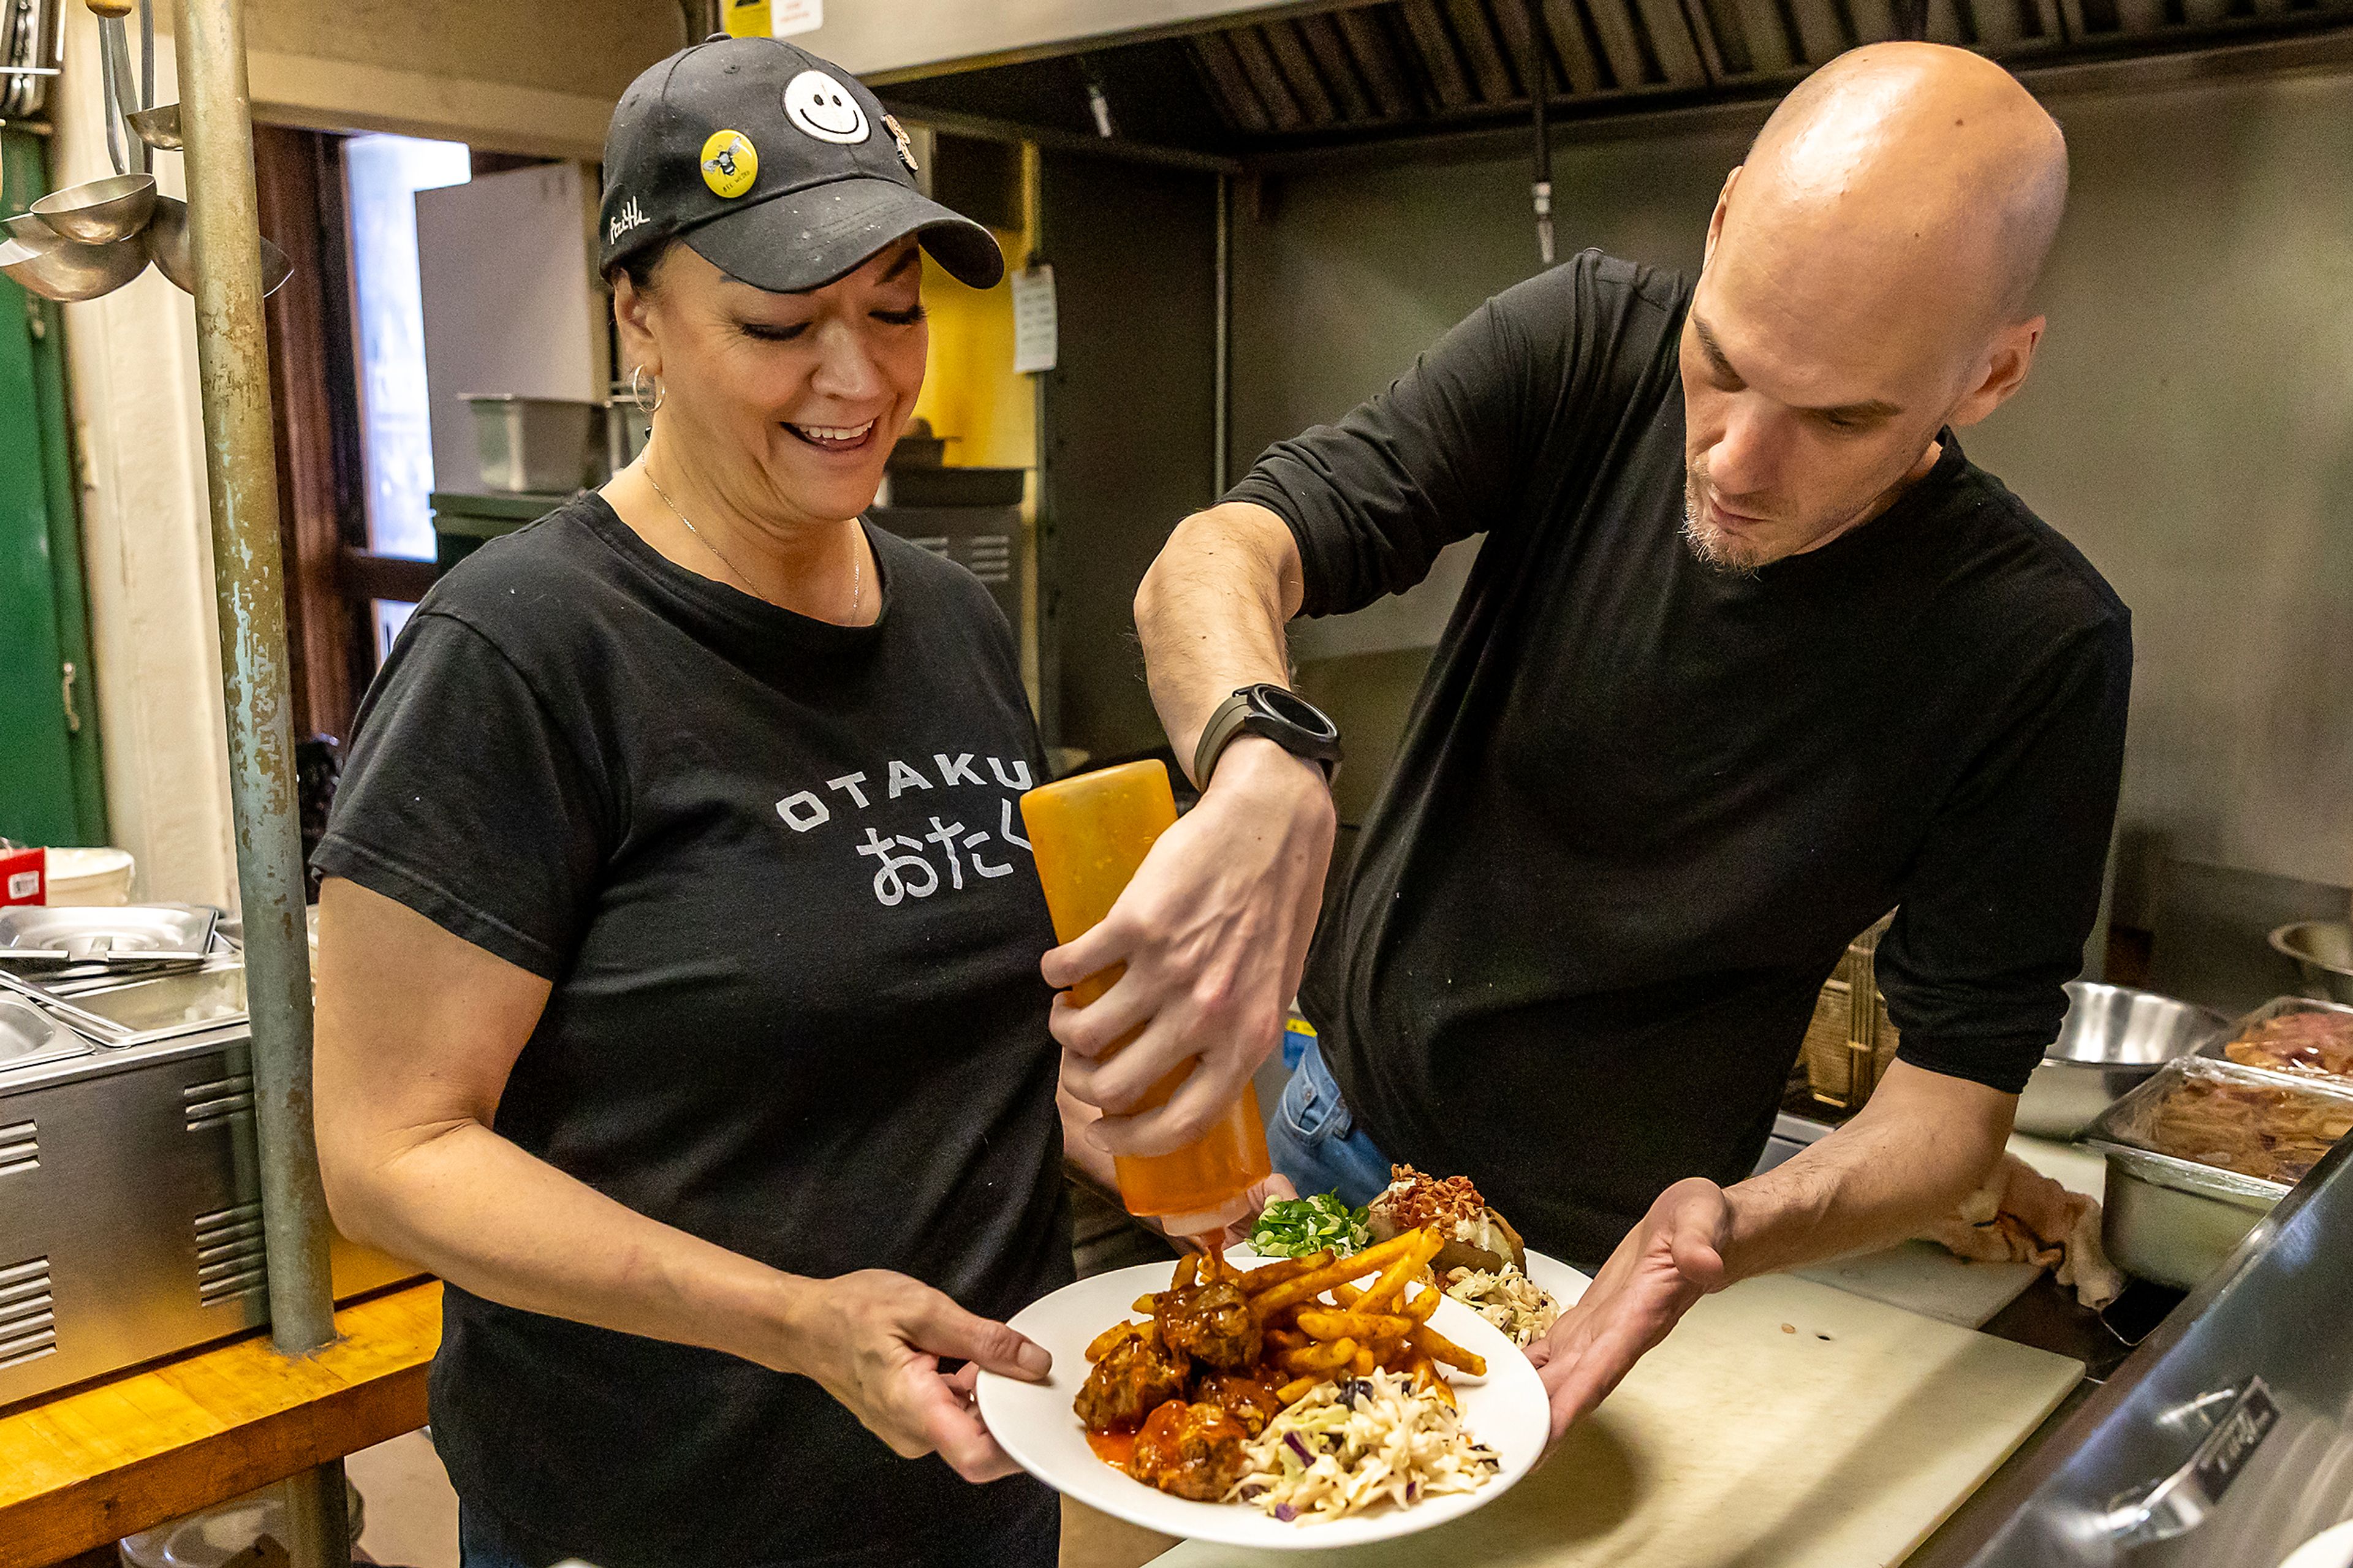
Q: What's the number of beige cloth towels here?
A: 1